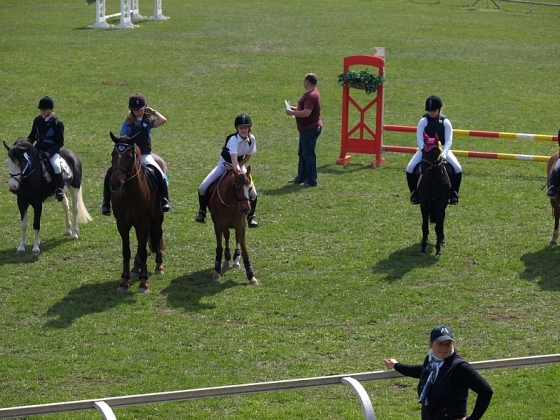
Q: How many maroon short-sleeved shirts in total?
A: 1